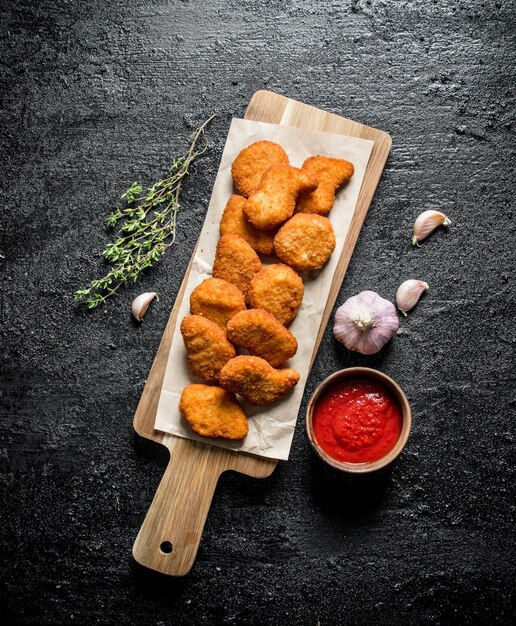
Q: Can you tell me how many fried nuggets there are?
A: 12